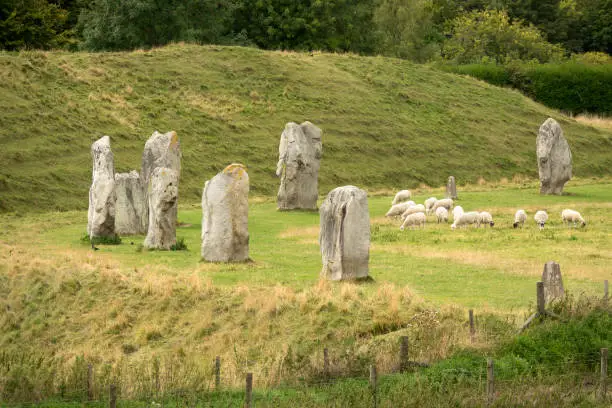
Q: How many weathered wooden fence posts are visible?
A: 12